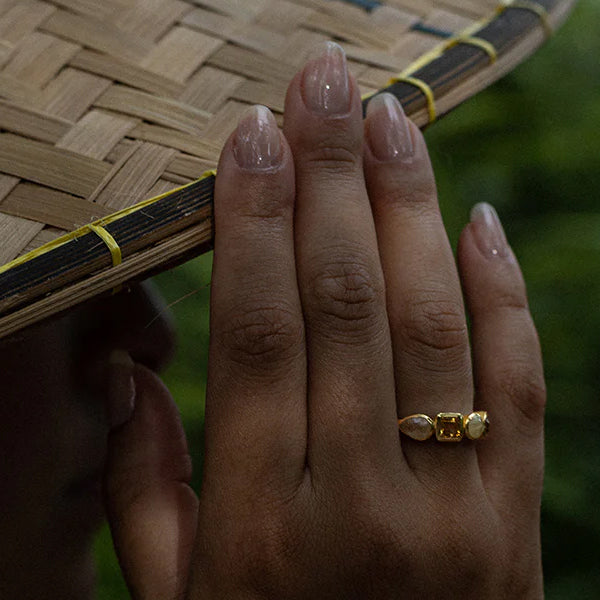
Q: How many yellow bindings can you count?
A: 4